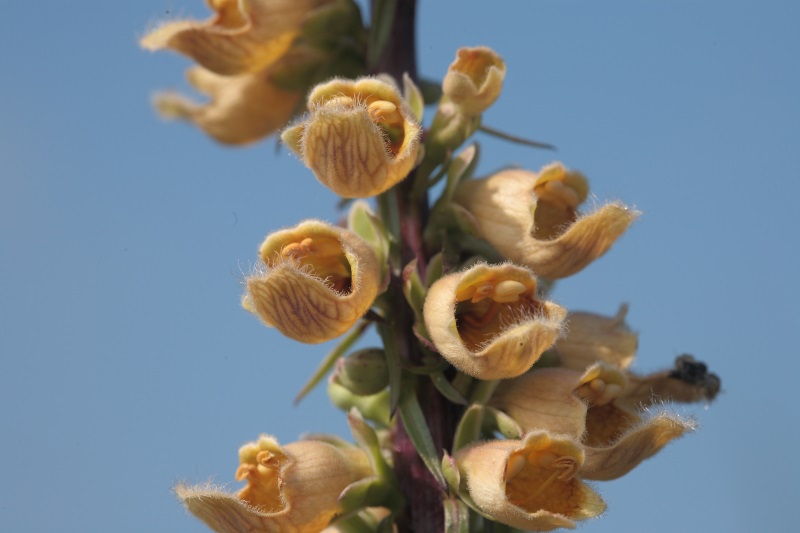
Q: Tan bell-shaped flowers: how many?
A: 11